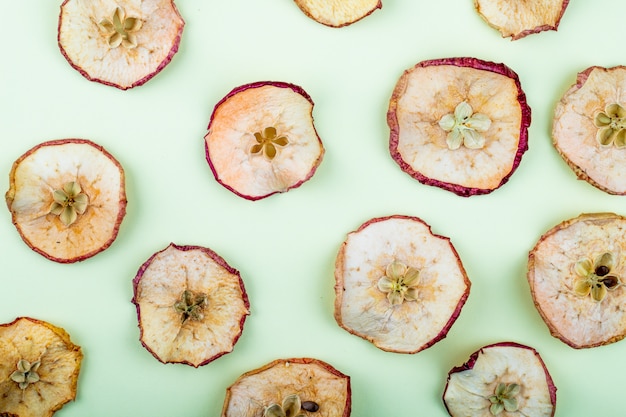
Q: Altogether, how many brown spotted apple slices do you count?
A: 13